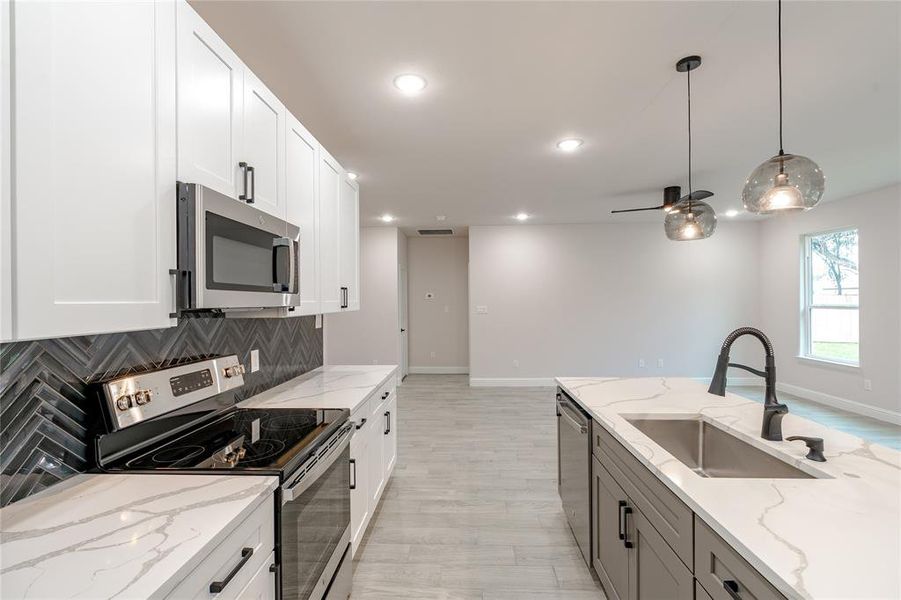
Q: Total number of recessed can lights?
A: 6